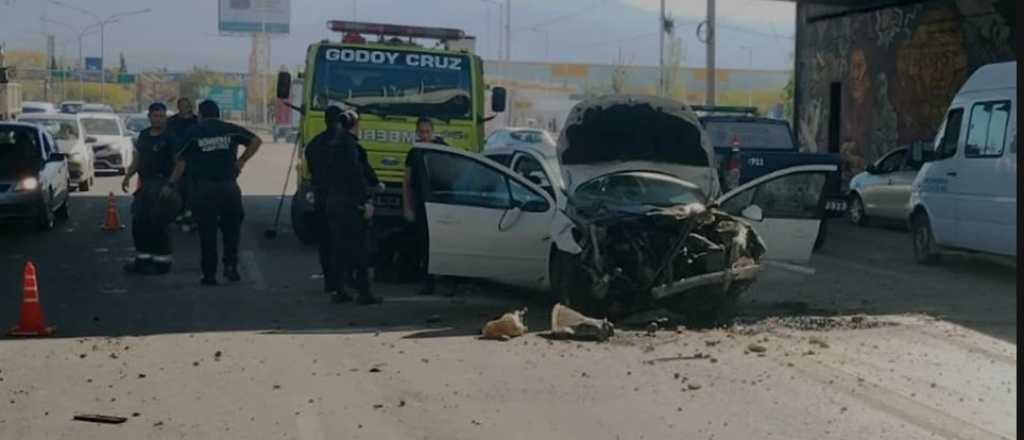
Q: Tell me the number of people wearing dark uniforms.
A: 6